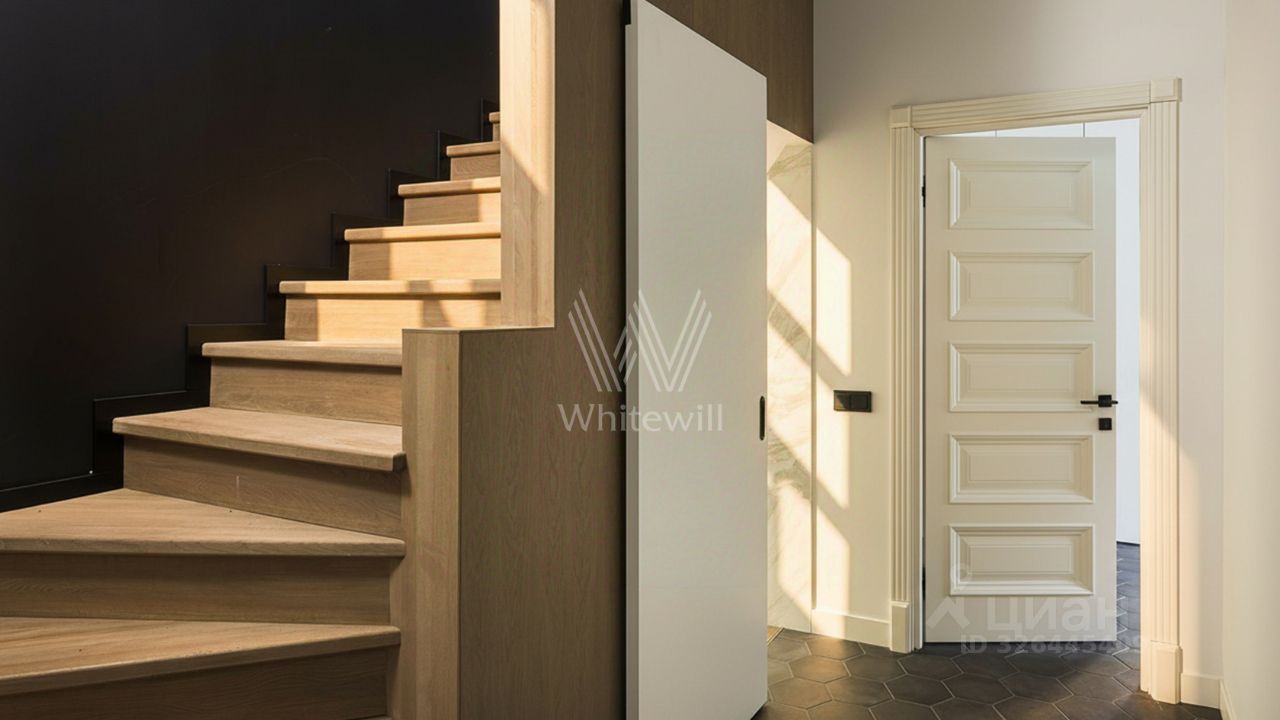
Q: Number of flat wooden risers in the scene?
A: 9